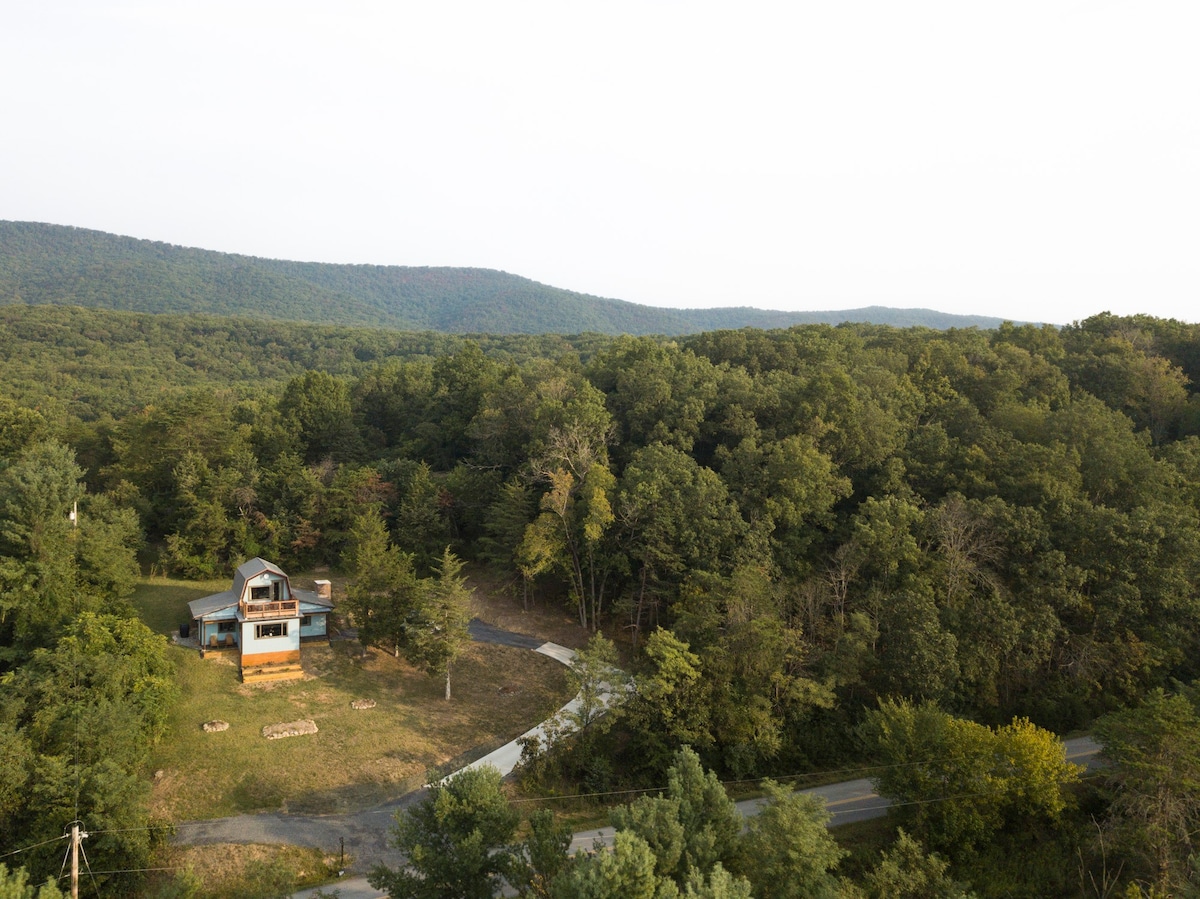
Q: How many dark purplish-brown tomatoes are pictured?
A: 0